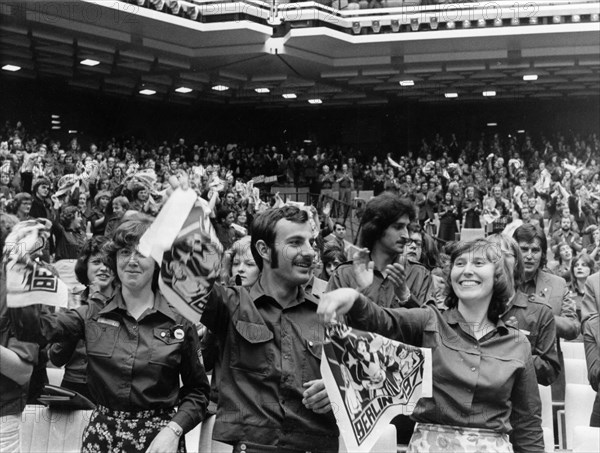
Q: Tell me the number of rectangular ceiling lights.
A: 12